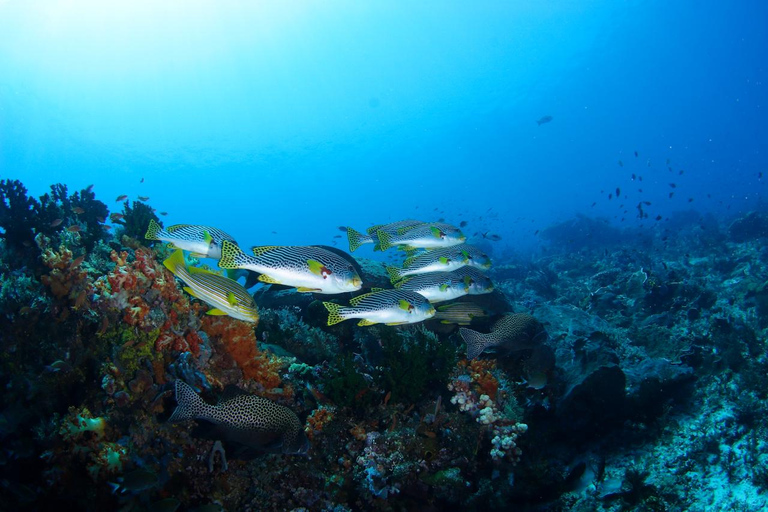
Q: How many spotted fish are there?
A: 2